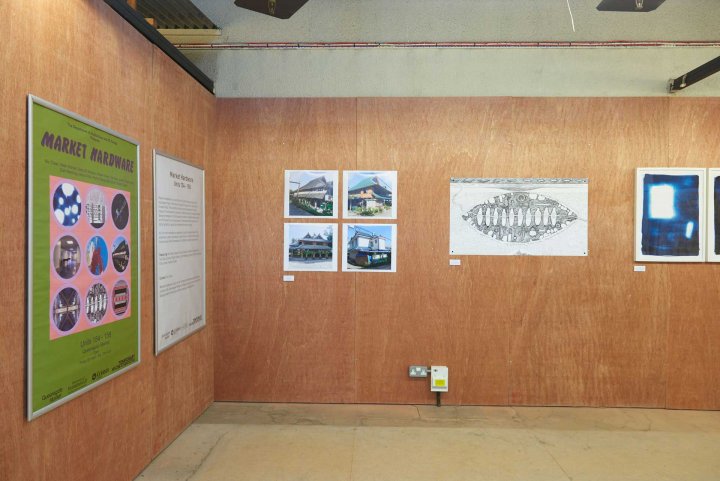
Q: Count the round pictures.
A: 9